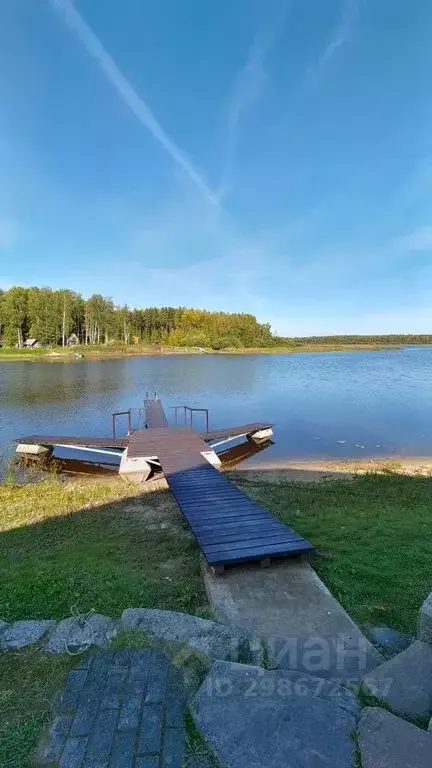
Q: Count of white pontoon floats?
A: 4